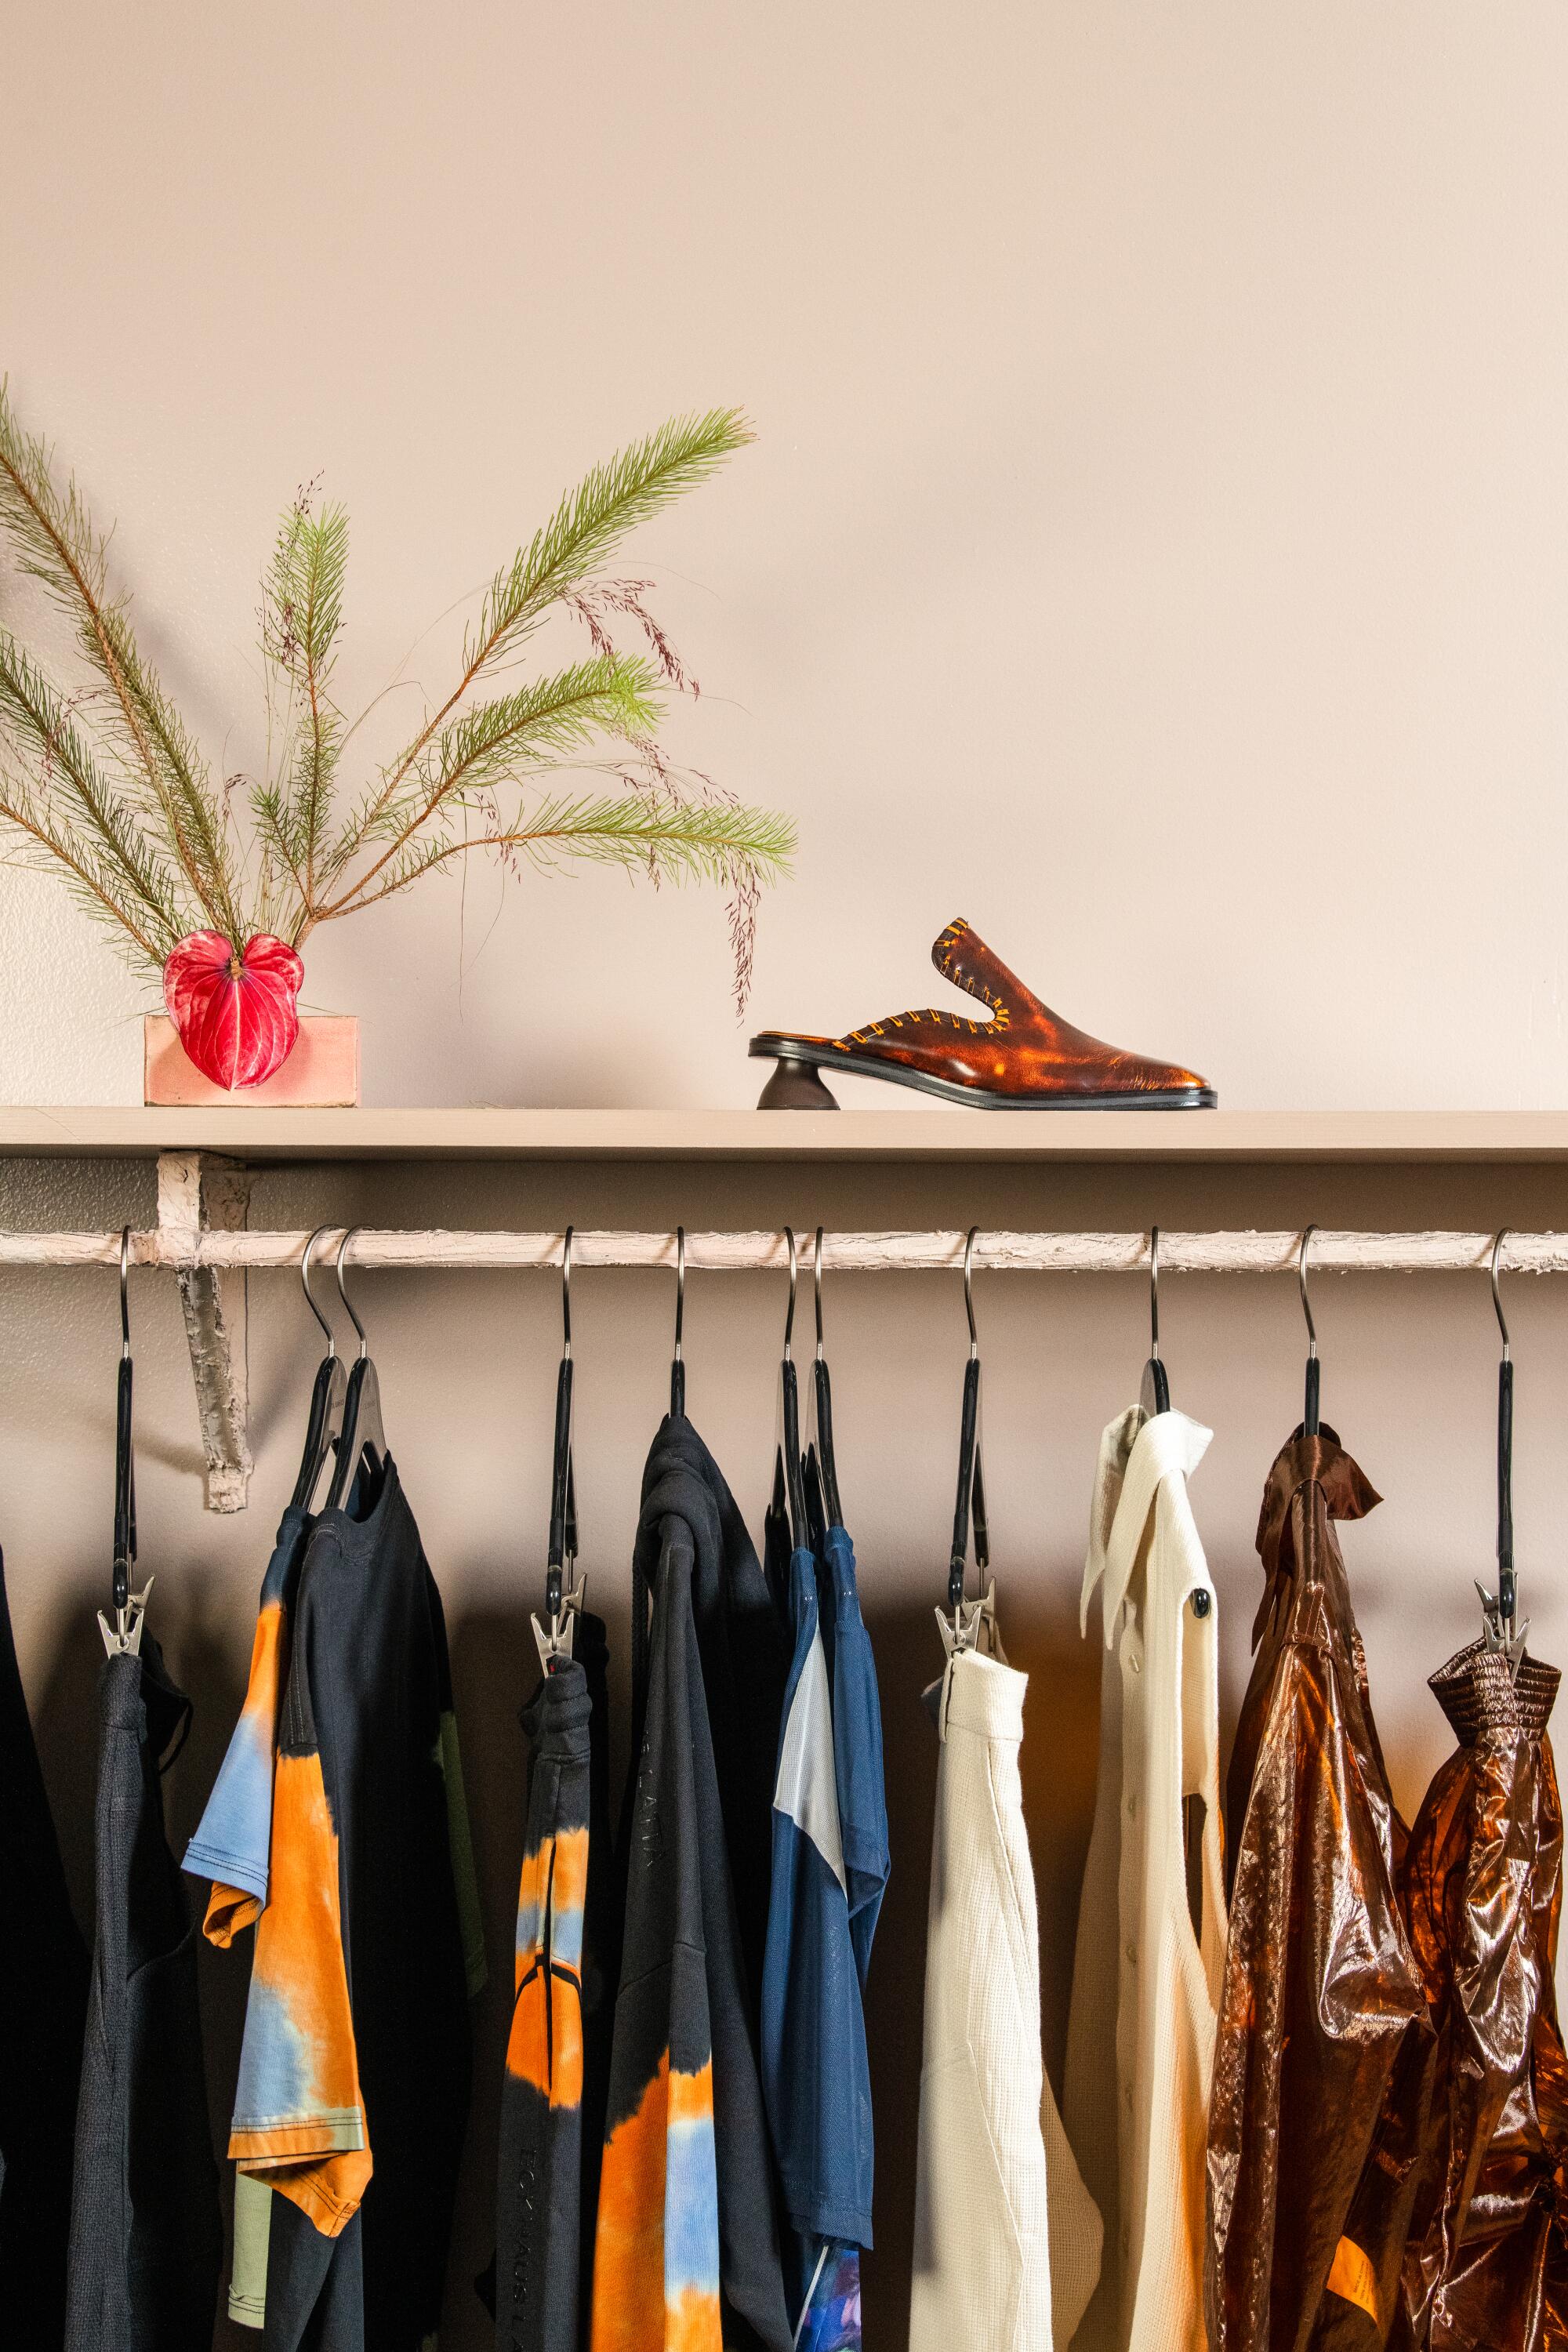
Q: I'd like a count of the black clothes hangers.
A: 11